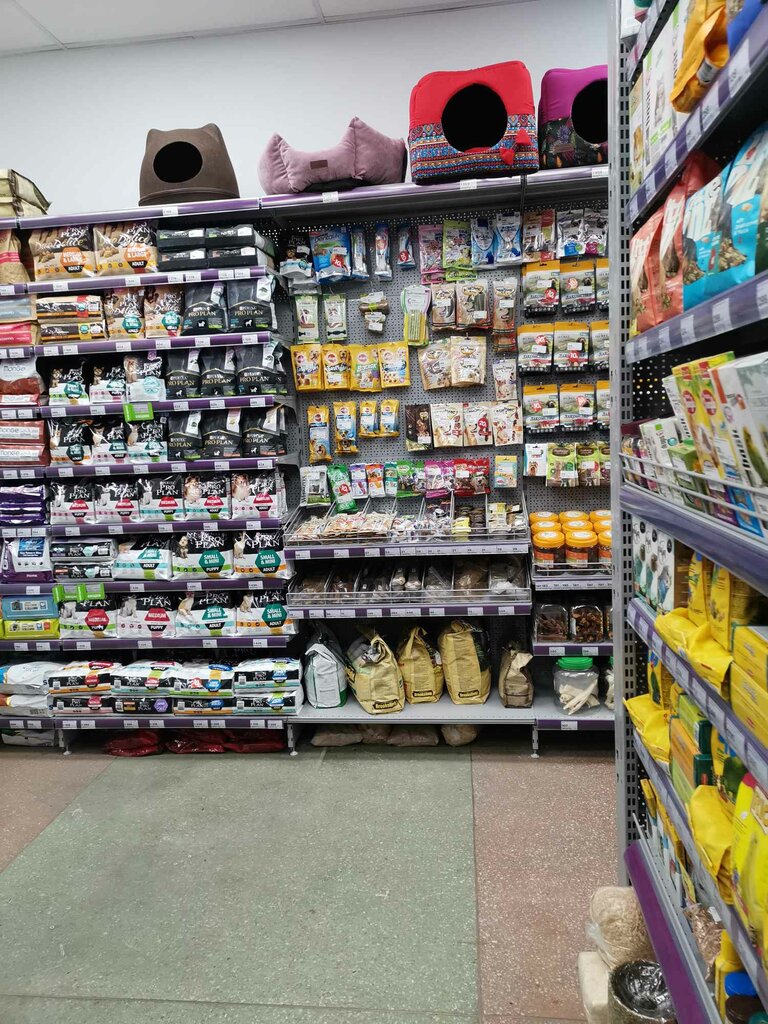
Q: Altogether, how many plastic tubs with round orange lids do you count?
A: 9